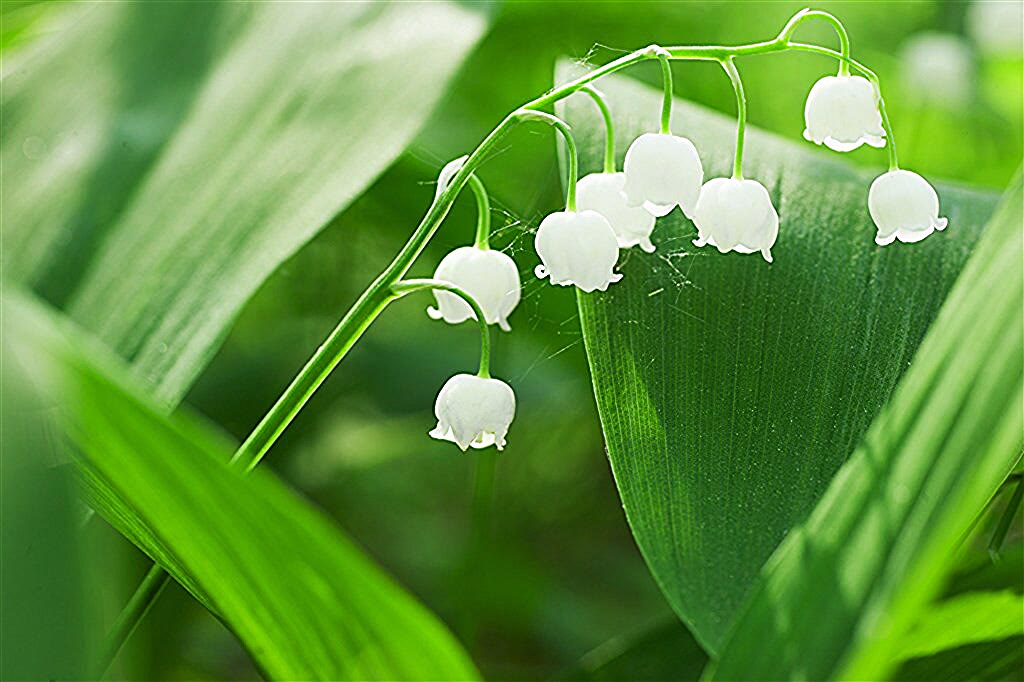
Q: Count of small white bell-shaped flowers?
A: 8